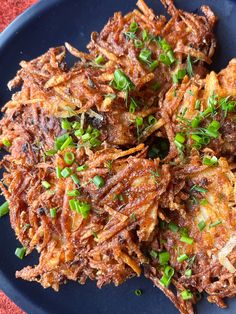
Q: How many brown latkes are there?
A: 5